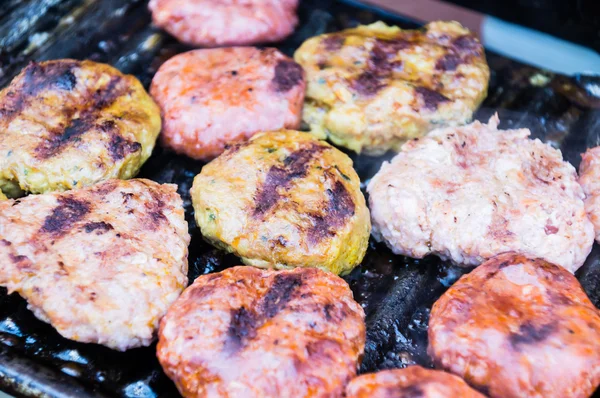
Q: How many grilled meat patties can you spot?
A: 11